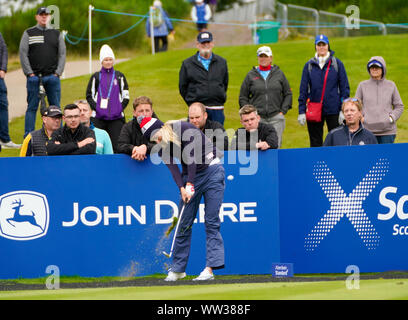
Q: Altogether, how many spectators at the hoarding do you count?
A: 7